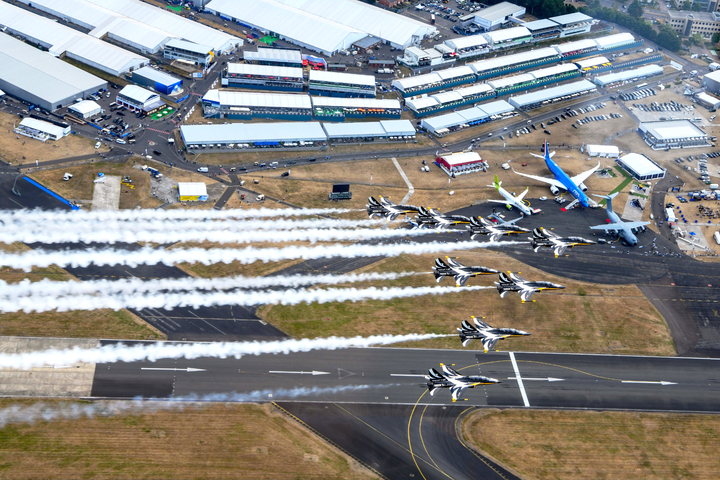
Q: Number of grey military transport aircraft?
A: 1